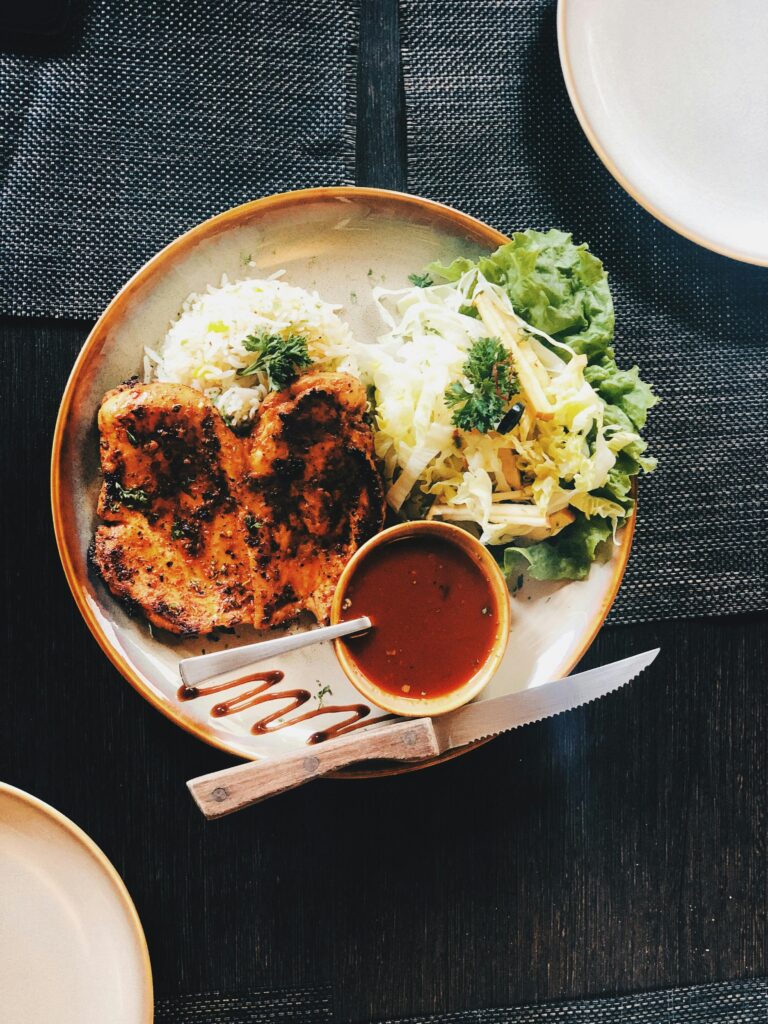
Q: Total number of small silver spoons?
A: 1